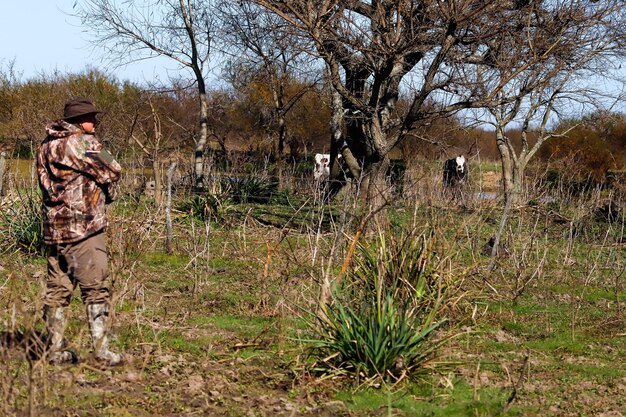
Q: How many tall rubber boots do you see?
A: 2